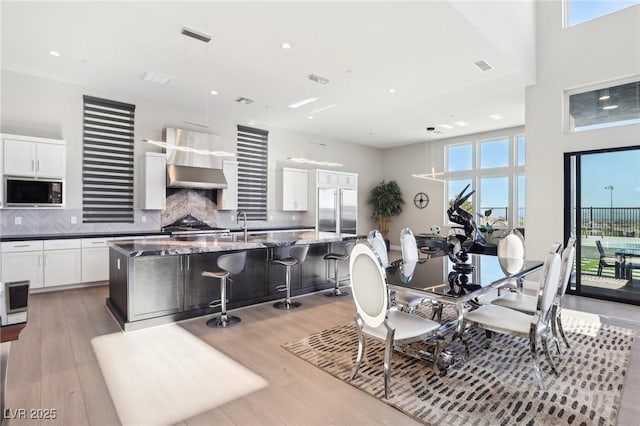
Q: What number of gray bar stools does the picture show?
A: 3